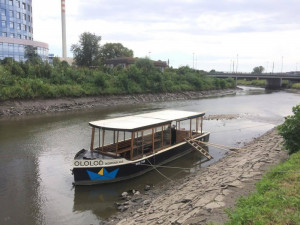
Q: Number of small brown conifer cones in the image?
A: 0